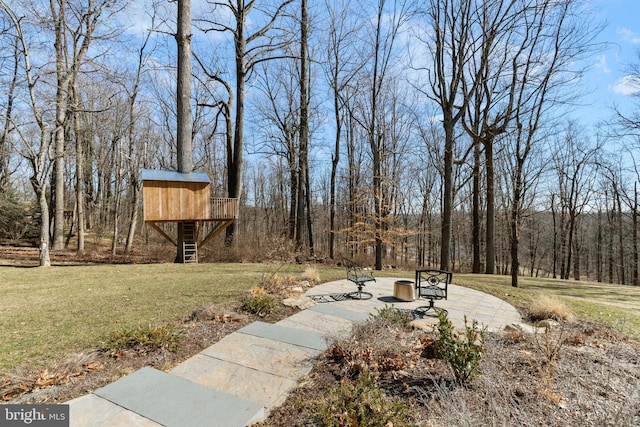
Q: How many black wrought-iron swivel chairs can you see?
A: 2